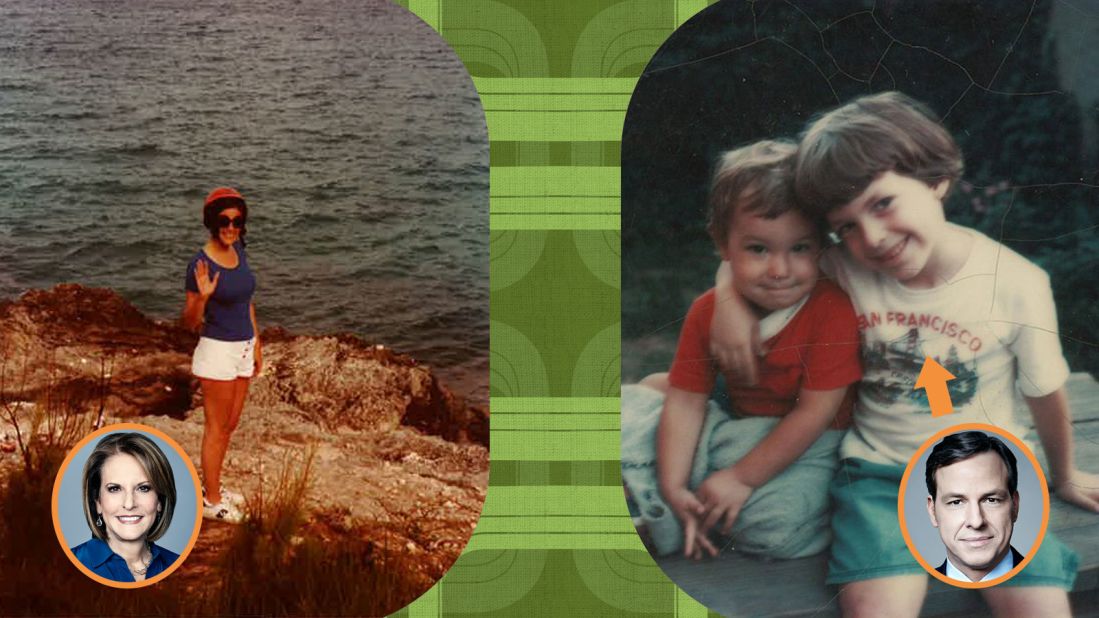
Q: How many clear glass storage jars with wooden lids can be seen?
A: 0